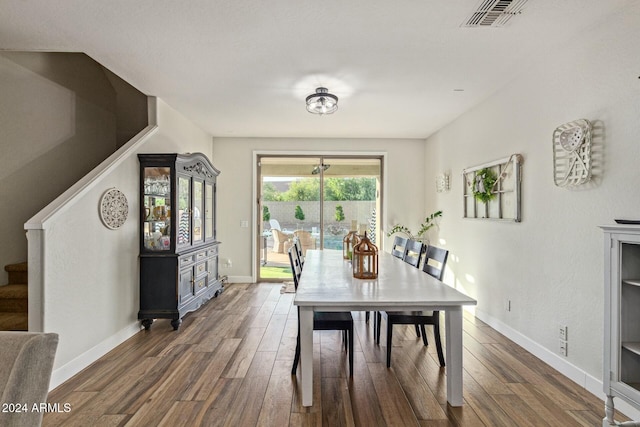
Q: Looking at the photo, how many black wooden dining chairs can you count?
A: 5